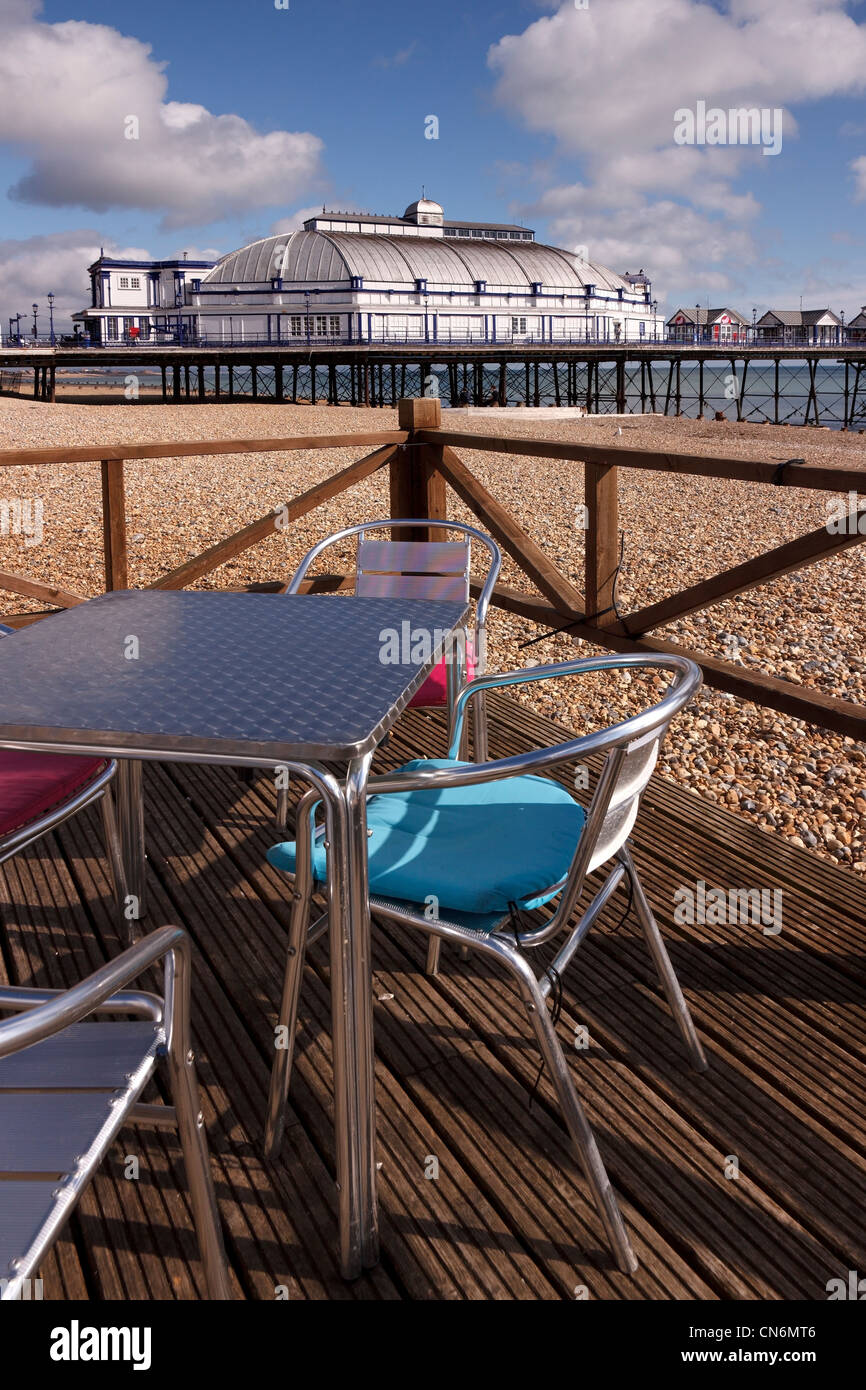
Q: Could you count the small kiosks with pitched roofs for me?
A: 3